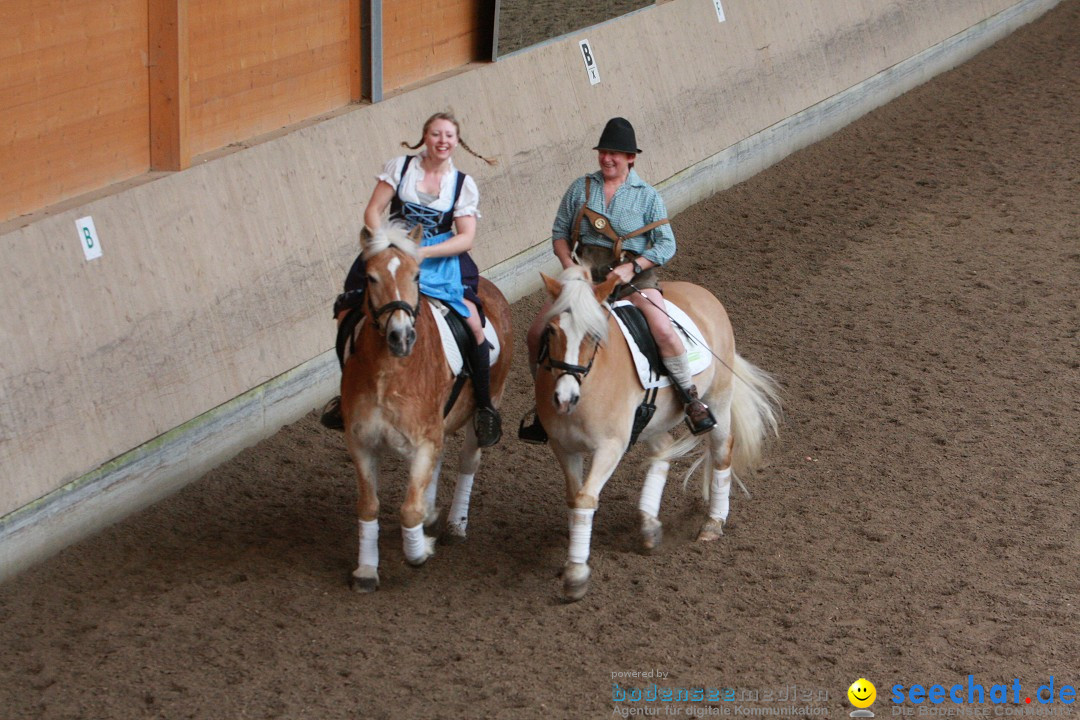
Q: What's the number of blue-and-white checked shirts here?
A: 1